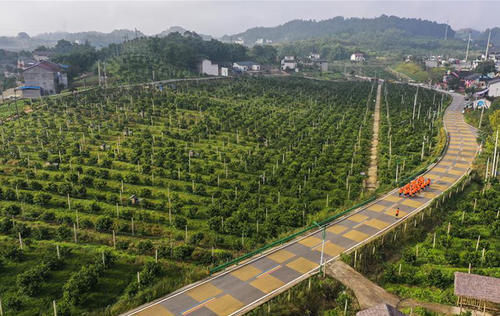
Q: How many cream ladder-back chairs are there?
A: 0